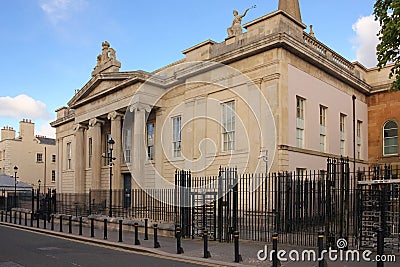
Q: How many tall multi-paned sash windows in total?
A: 11